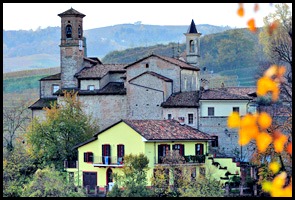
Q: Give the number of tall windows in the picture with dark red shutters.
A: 5